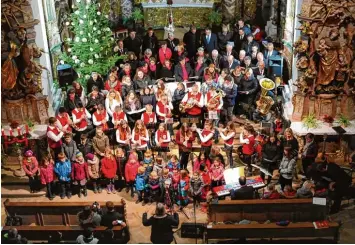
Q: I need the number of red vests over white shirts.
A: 15